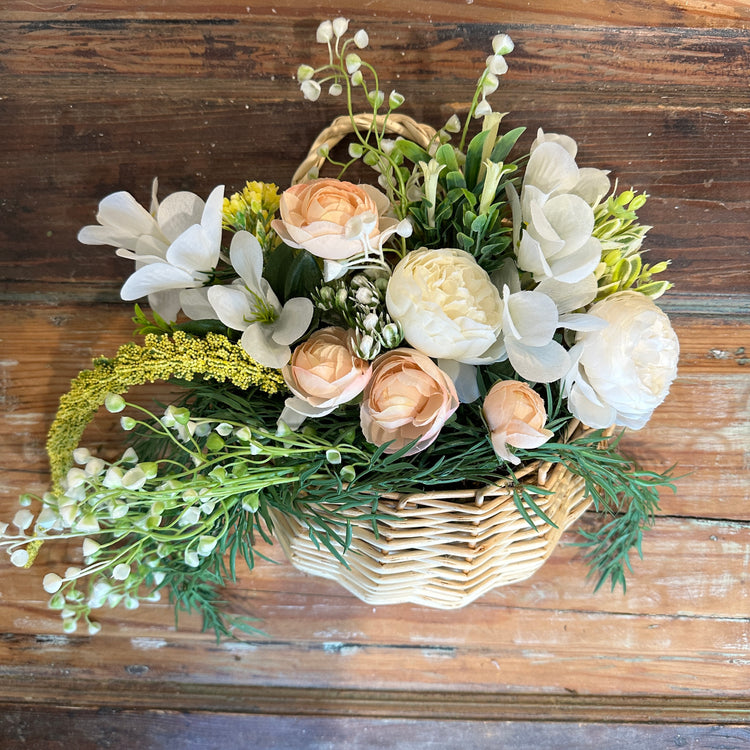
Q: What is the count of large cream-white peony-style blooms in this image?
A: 2